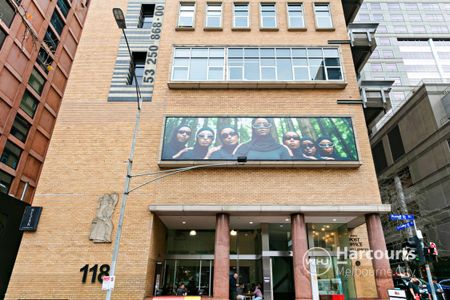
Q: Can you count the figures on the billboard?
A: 7